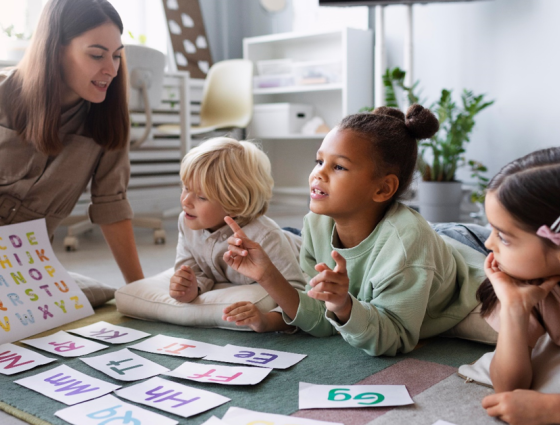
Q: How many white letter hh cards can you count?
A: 1